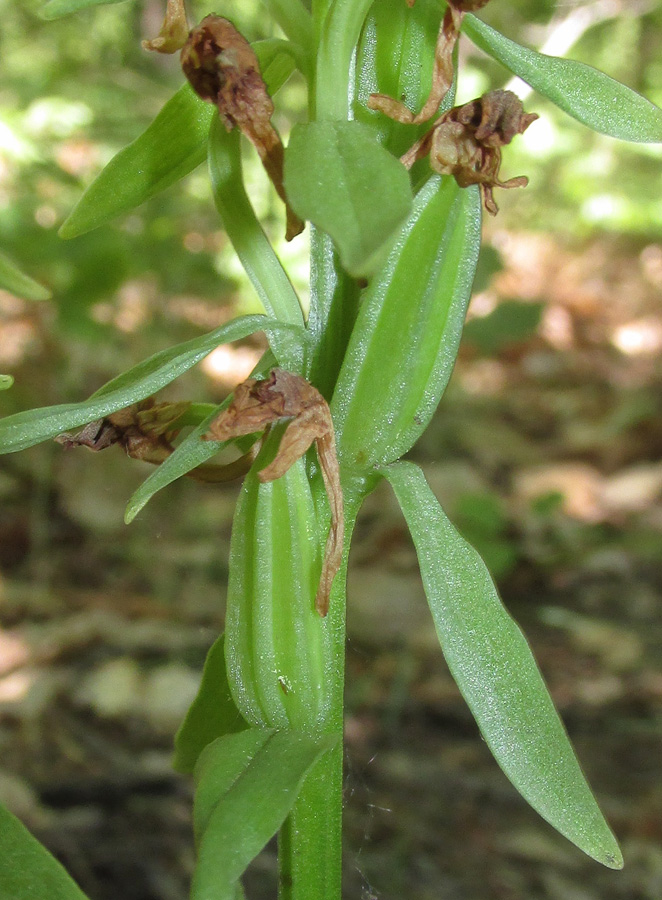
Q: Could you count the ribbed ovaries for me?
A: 3